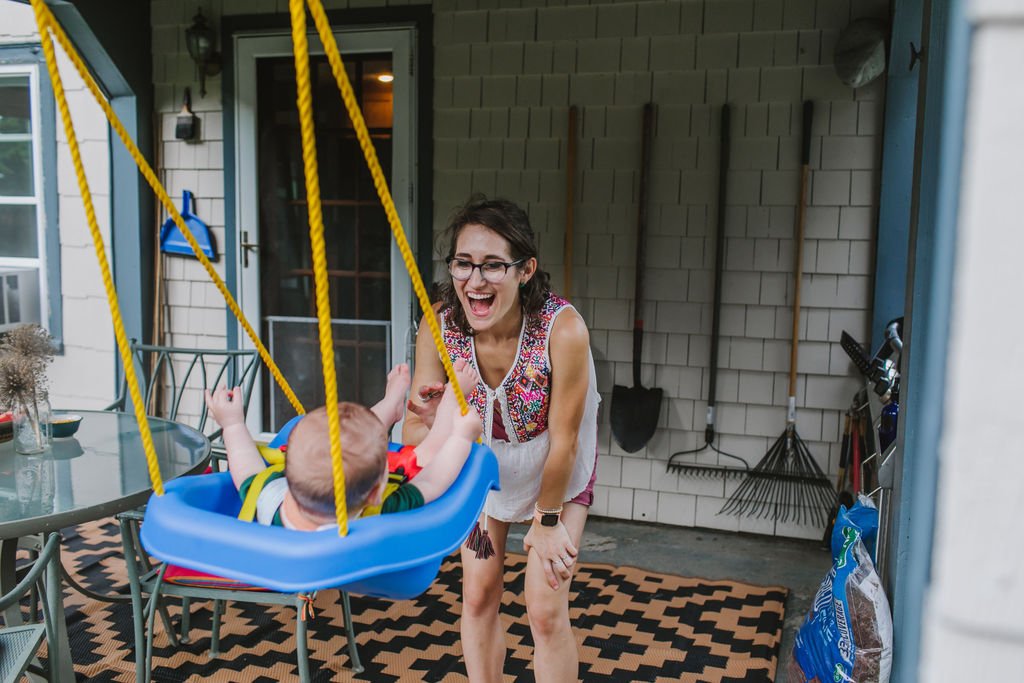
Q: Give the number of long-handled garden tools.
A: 4